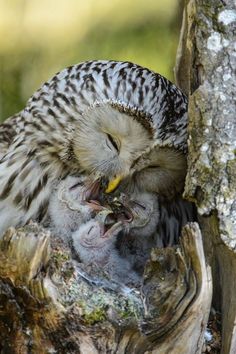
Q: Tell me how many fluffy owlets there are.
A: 3